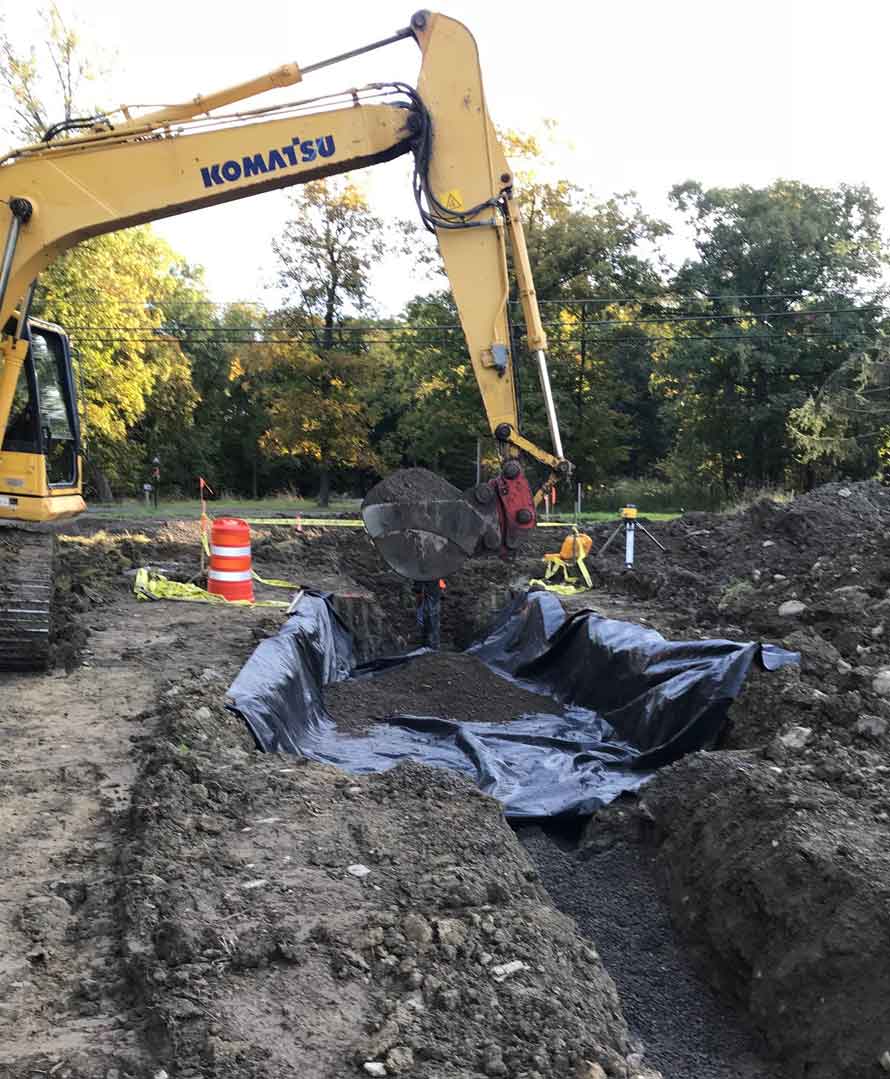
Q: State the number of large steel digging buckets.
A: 1